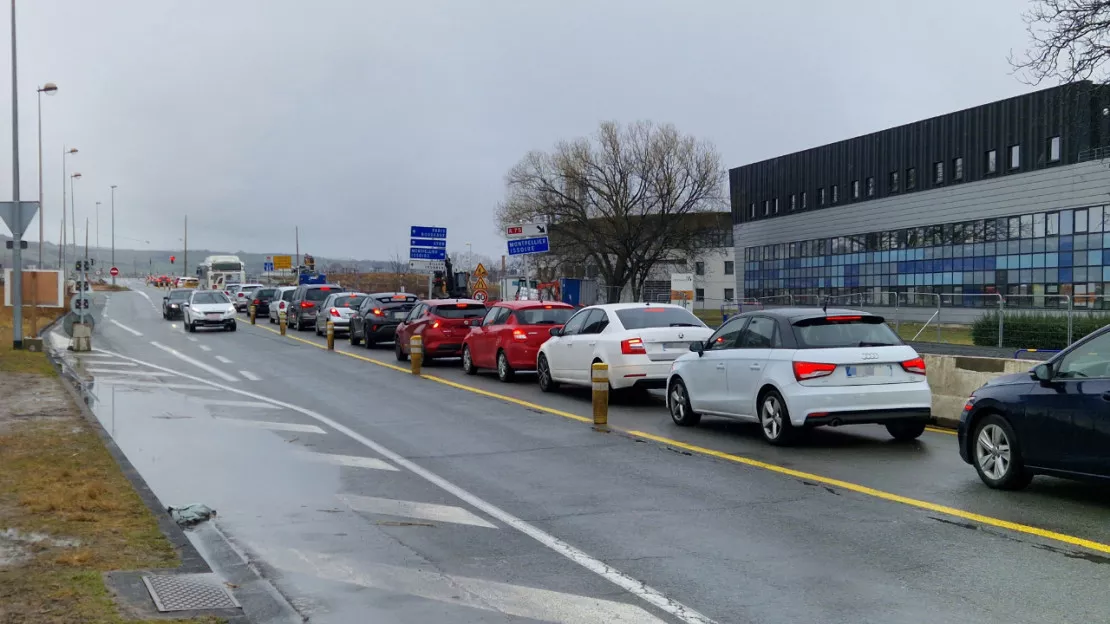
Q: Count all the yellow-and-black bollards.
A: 5